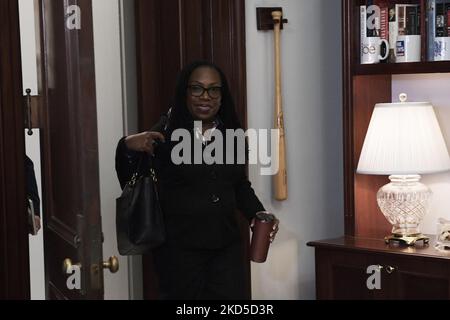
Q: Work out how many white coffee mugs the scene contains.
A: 3